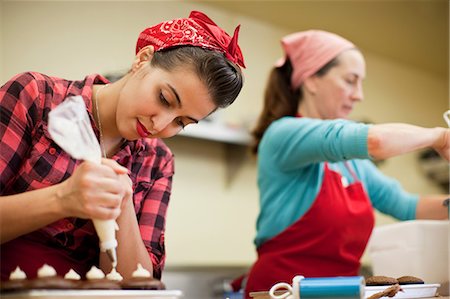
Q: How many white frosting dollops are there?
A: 6